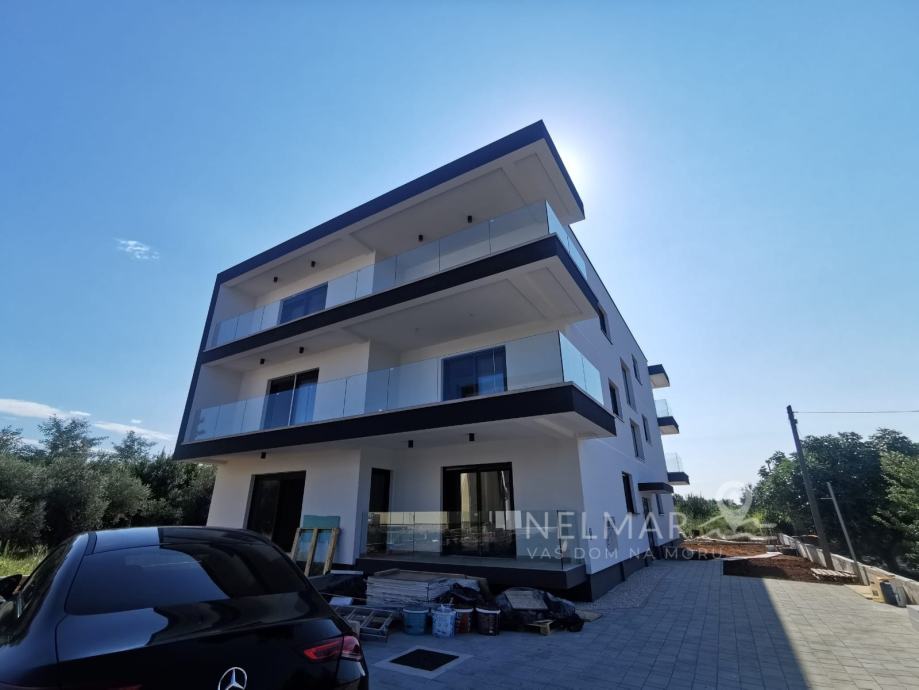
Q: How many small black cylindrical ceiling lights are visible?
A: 9